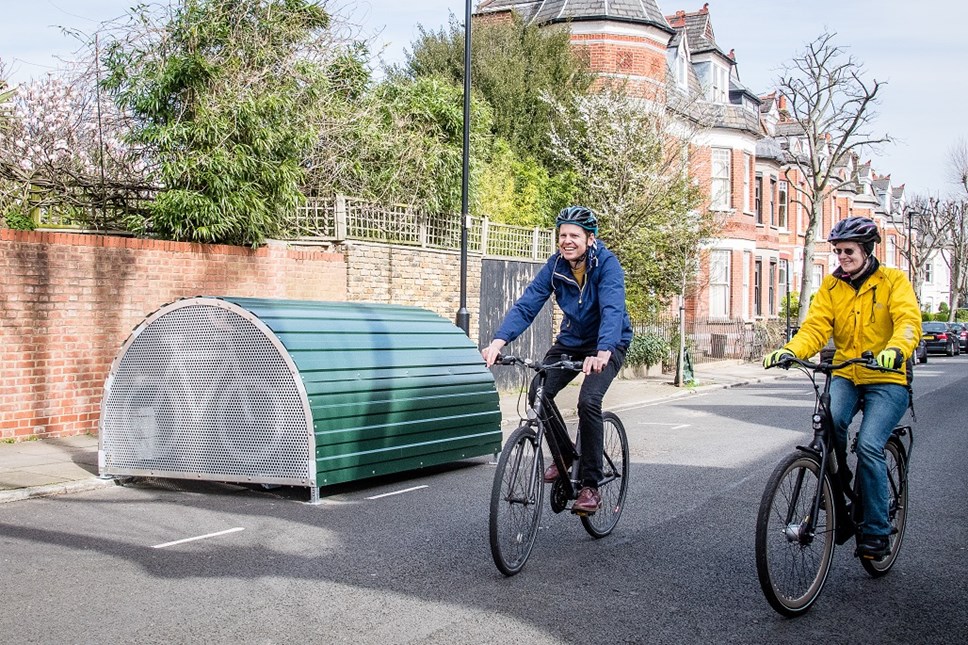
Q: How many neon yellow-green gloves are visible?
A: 2